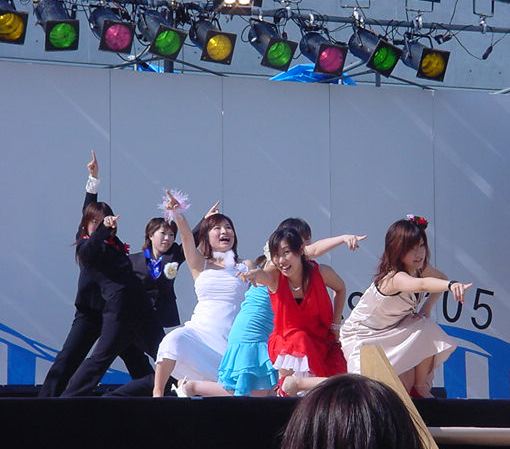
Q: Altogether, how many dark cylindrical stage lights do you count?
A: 9